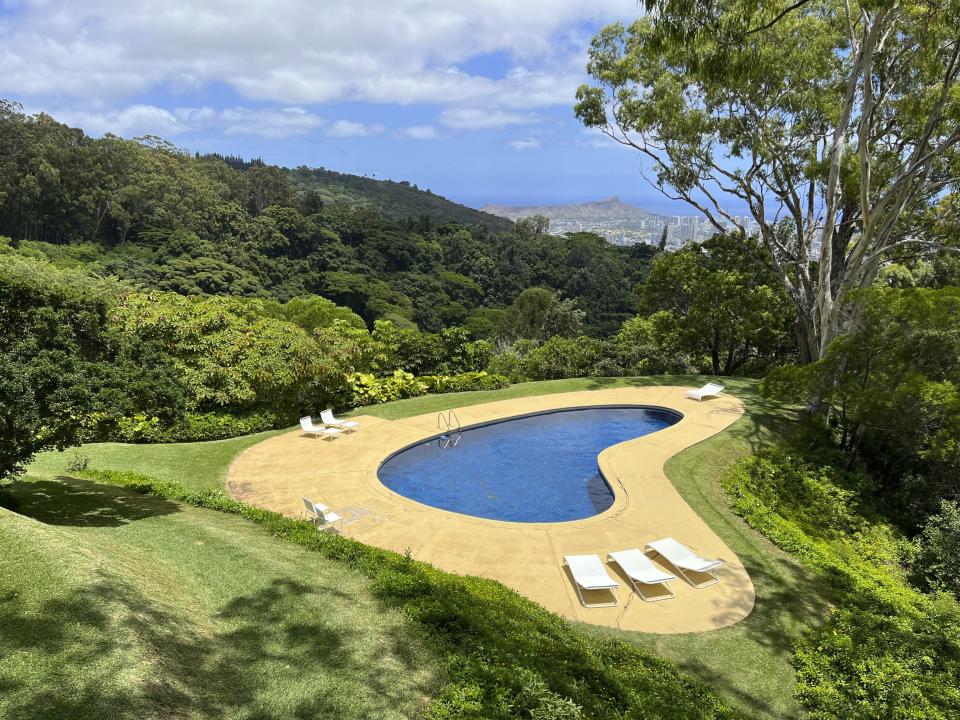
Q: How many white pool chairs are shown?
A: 8